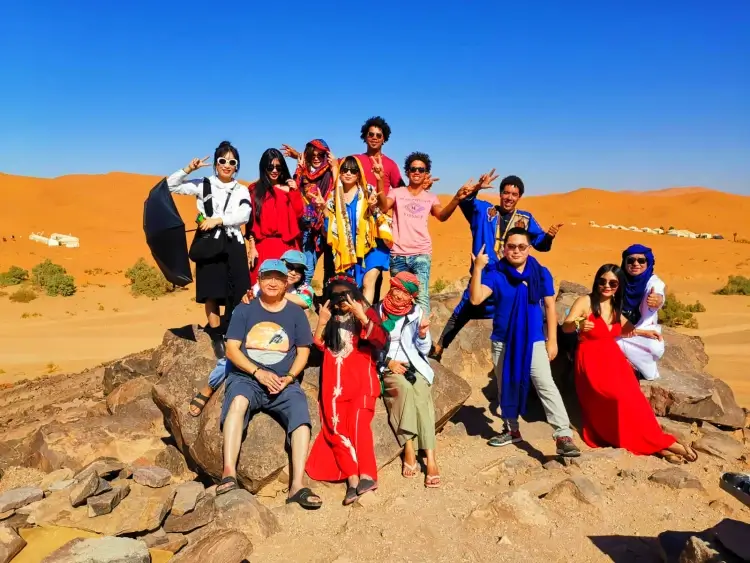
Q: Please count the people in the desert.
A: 14